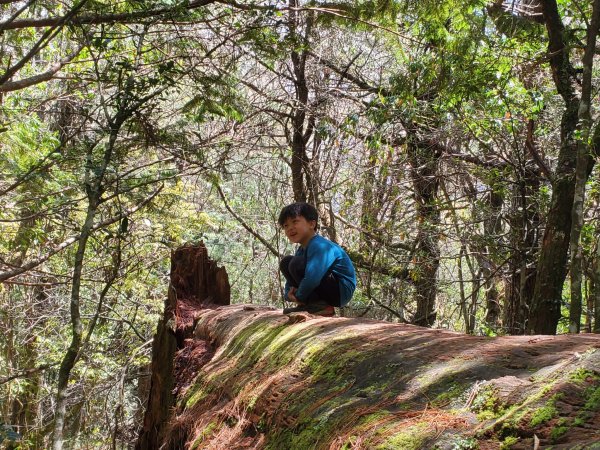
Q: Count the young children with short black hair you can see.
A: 1